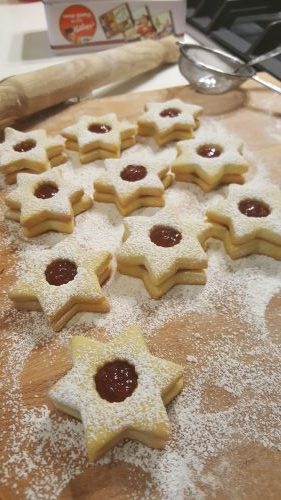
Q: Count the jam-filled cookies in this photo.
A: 10